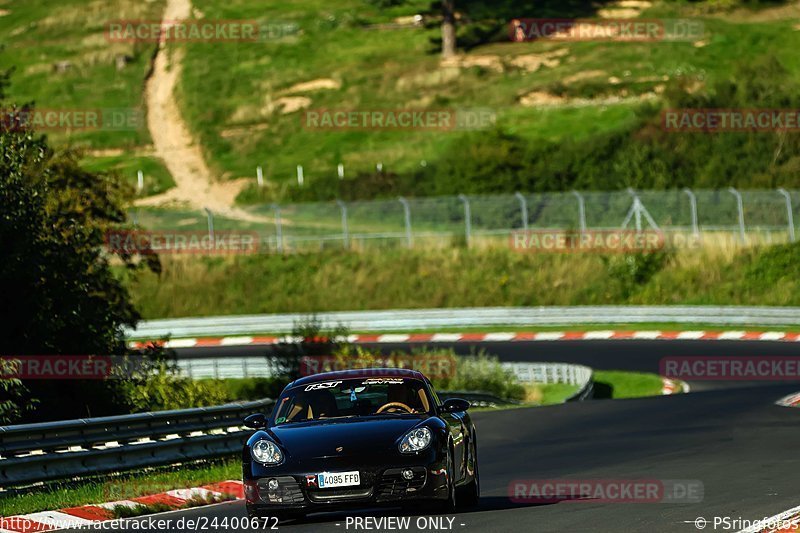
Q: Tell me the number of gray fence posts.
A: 11